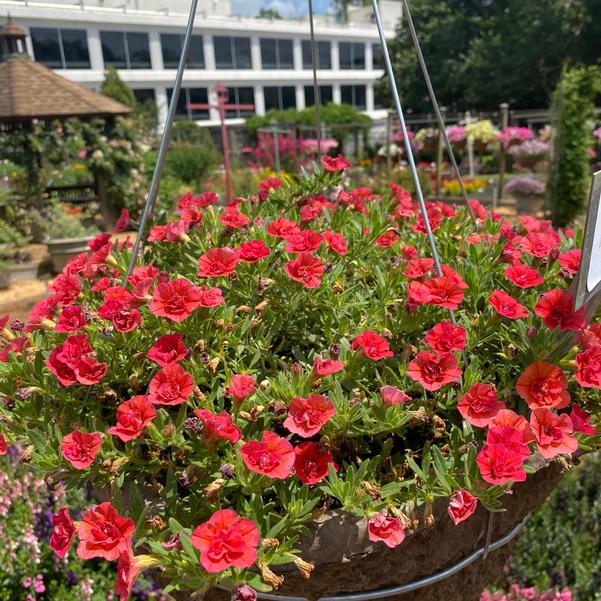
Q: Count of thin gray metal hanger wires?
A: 4